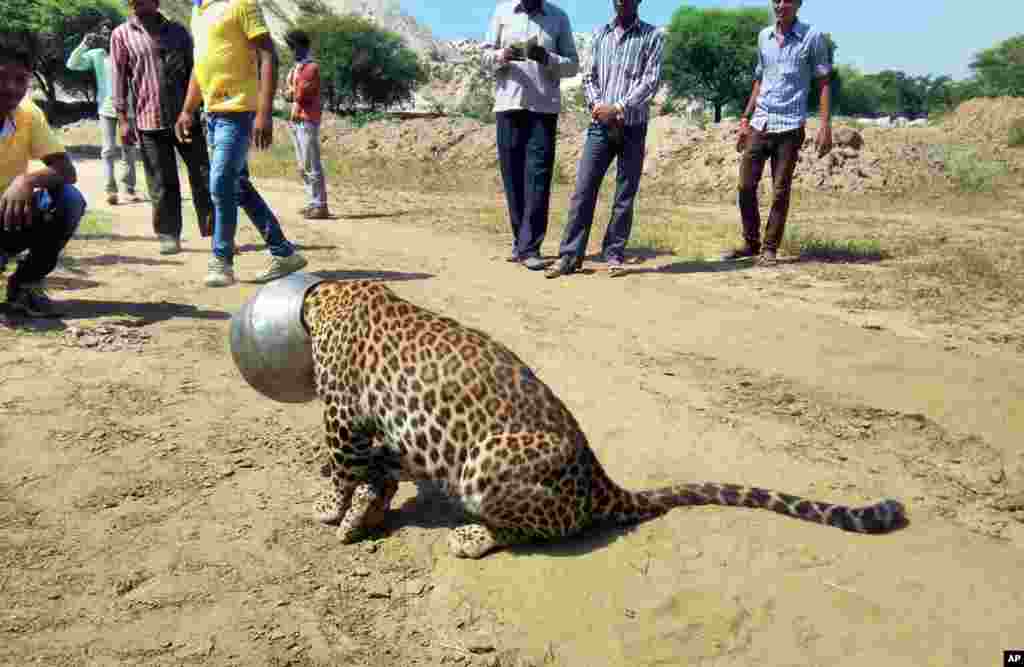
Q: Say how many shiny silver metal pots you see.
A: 1